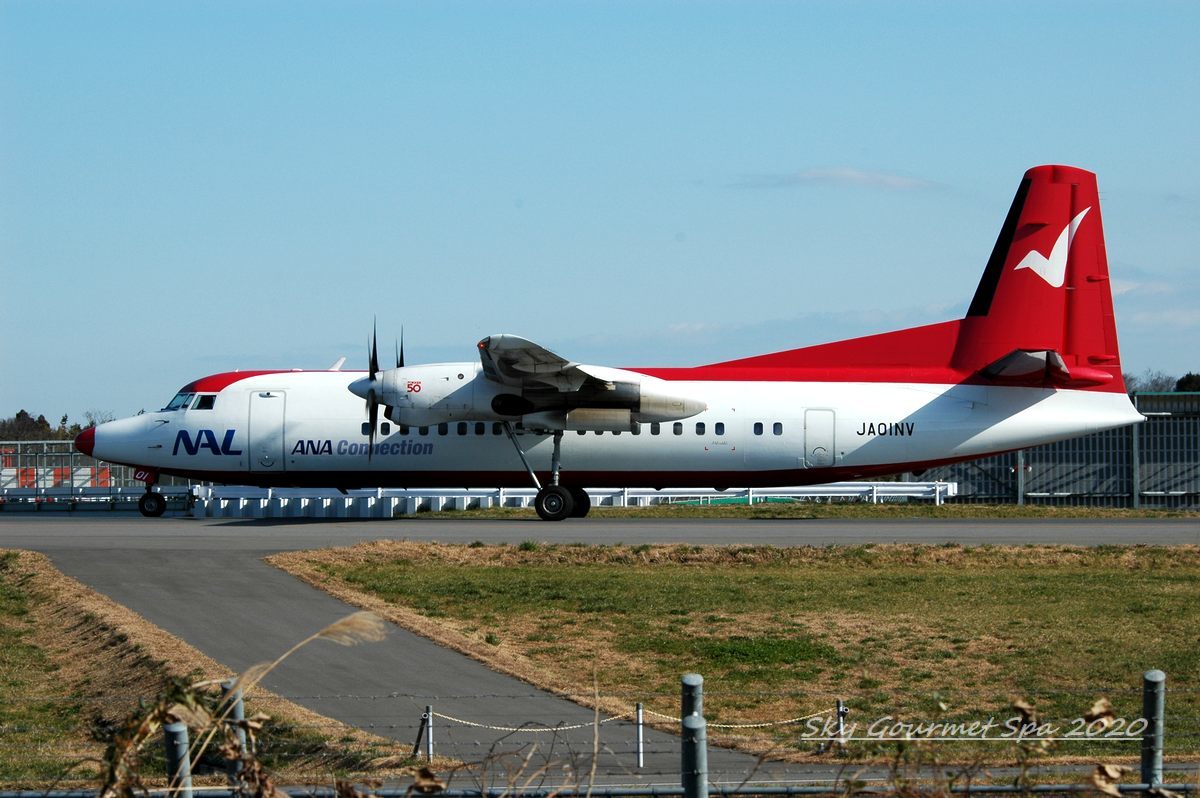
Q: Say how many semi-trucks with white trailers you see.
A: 0